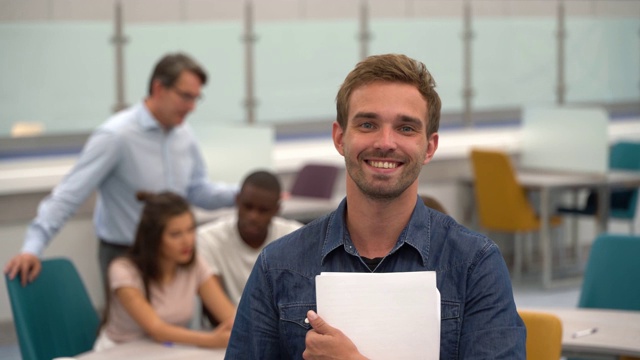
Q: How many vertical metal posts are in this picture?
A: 5